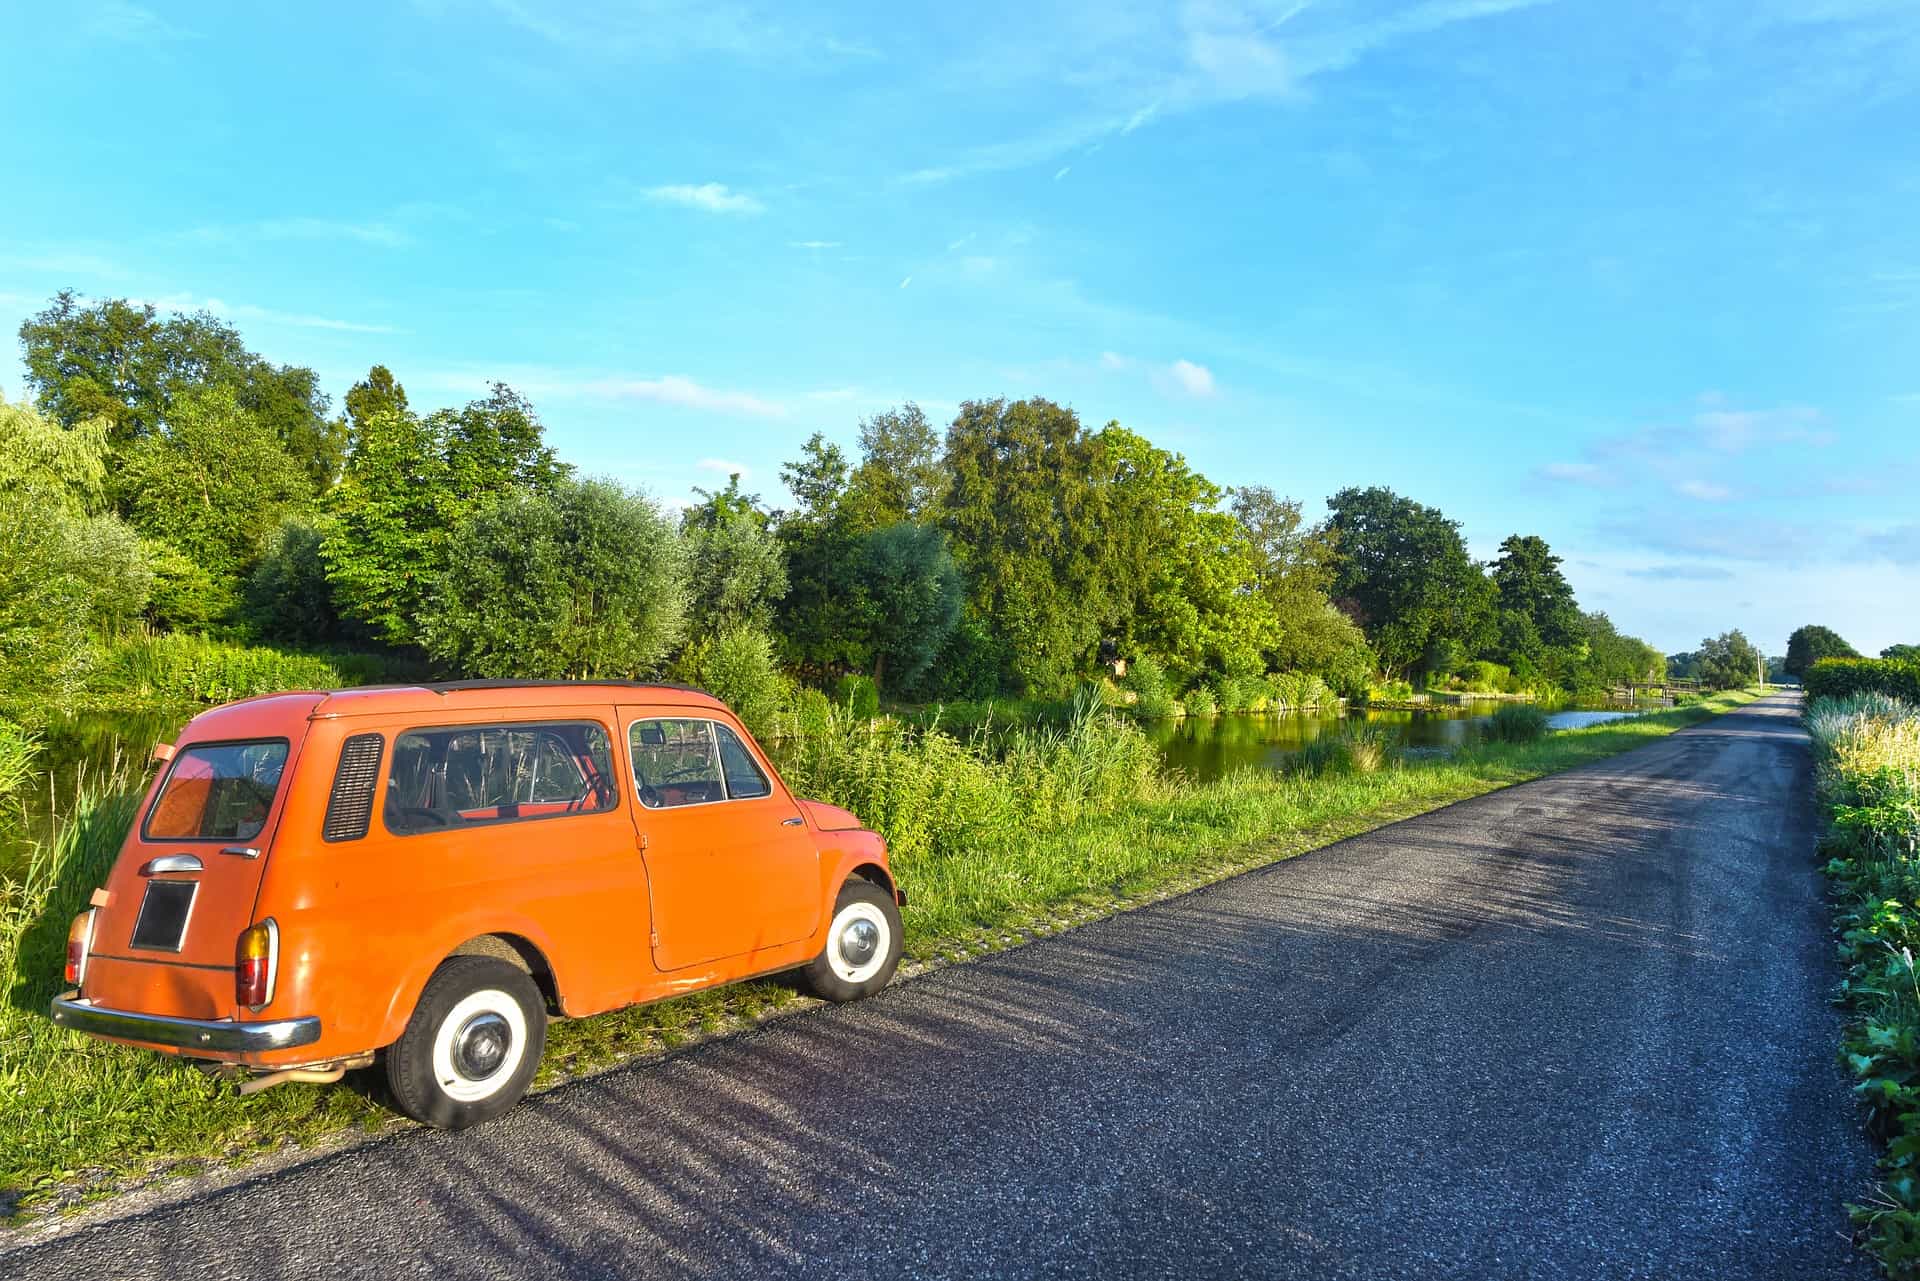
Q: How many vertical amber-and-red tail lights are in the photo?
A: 2